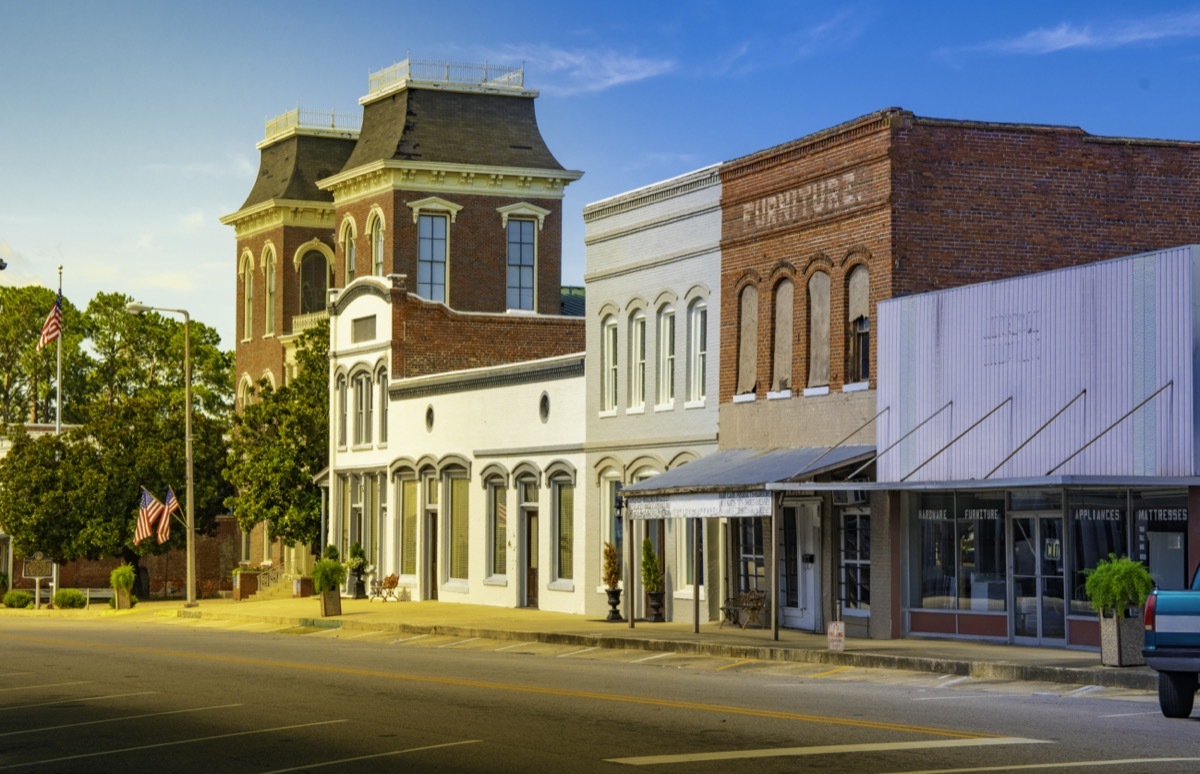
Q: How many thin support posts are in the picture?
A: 3